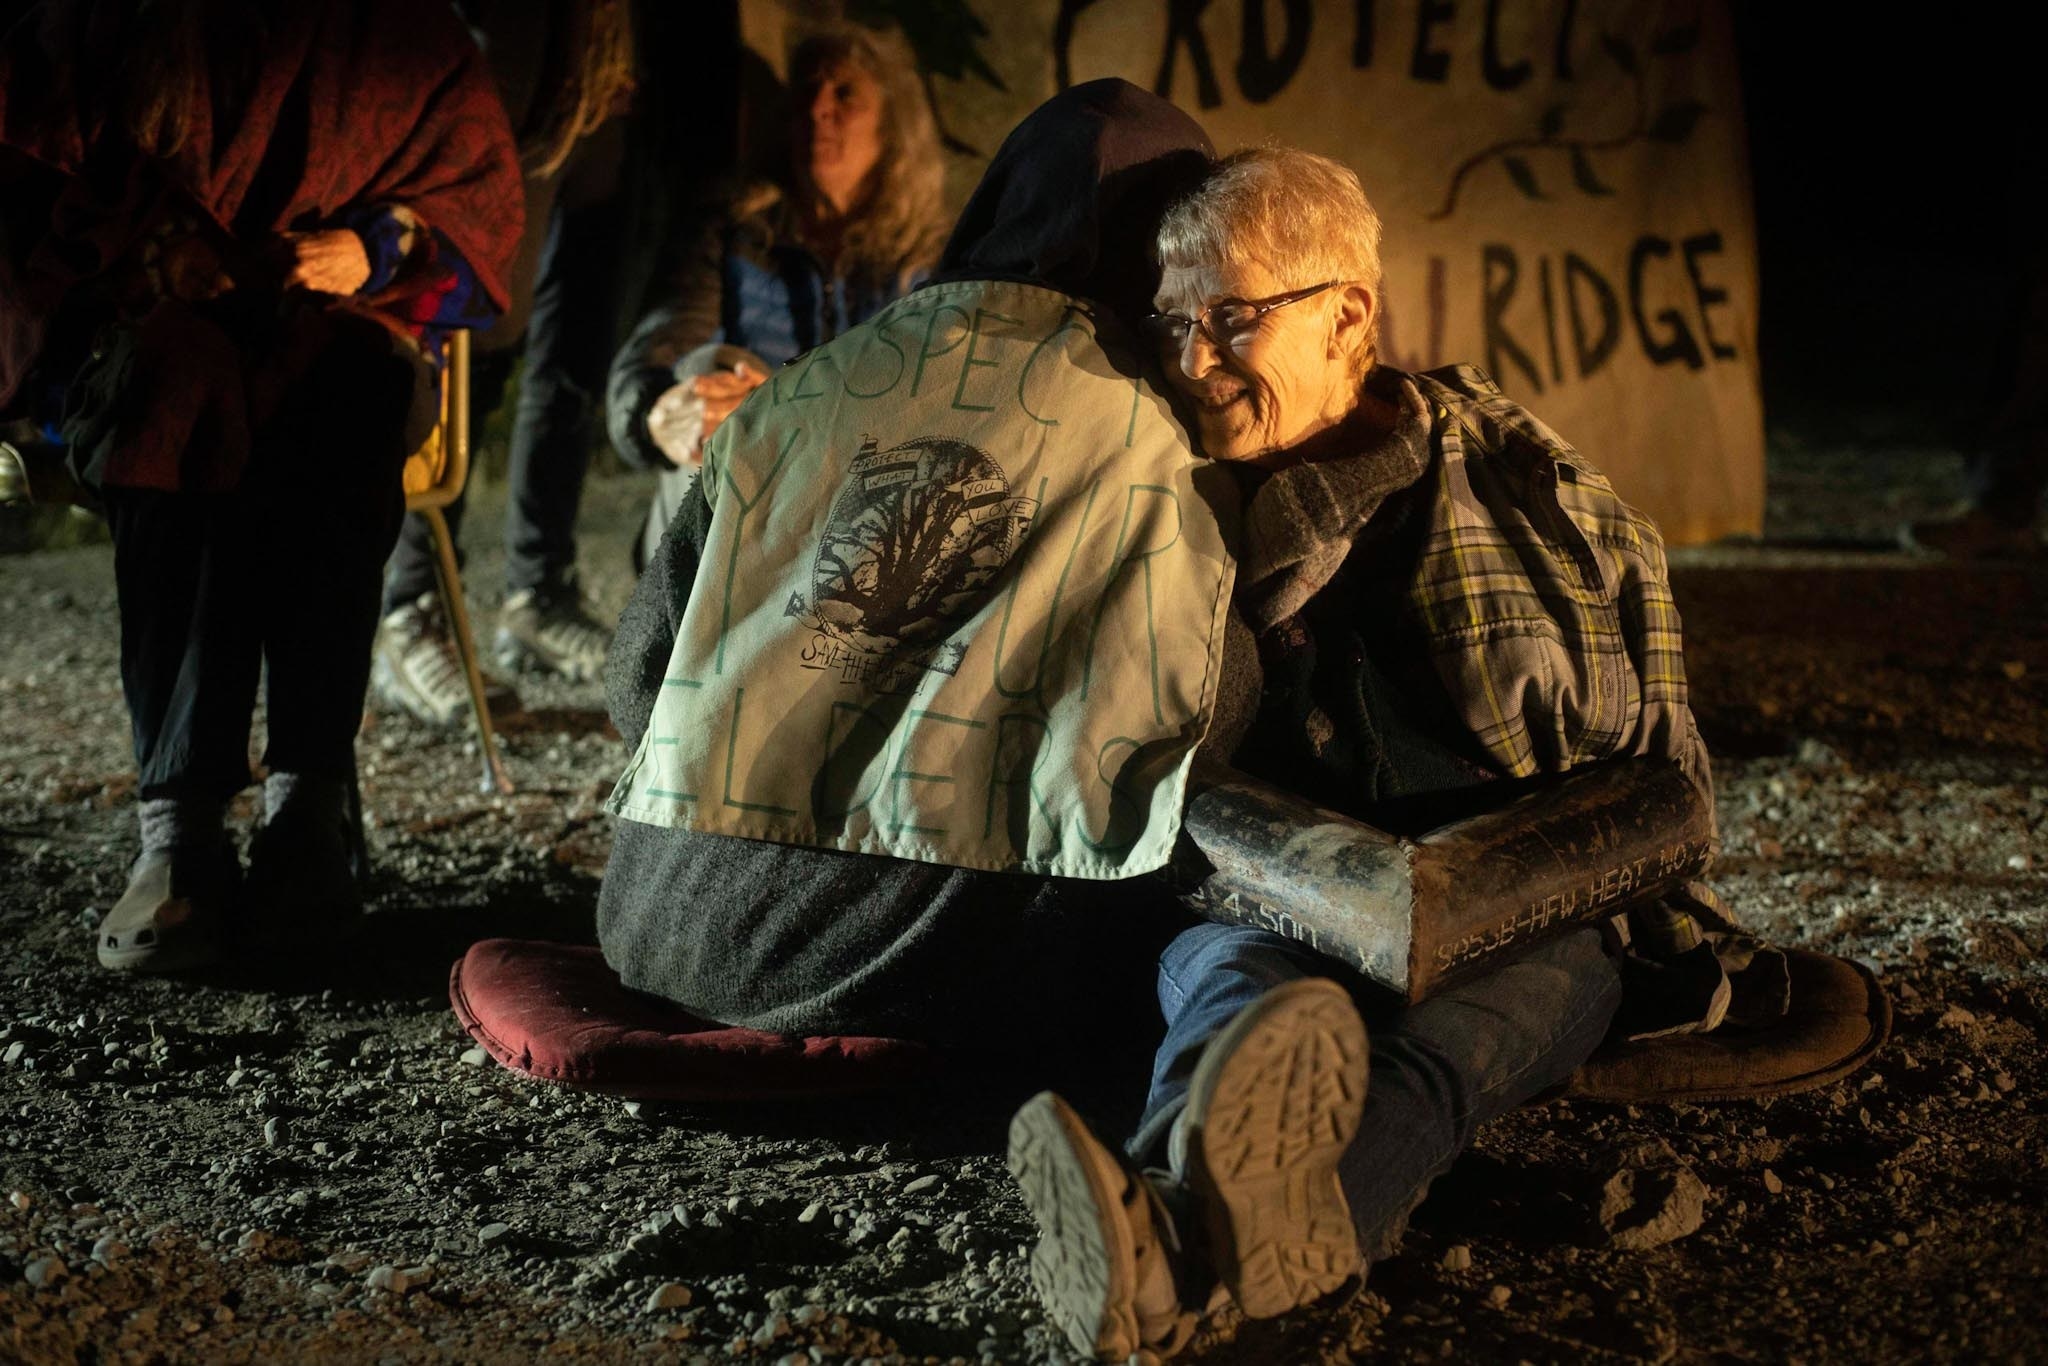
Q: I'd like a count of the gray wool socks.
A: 2